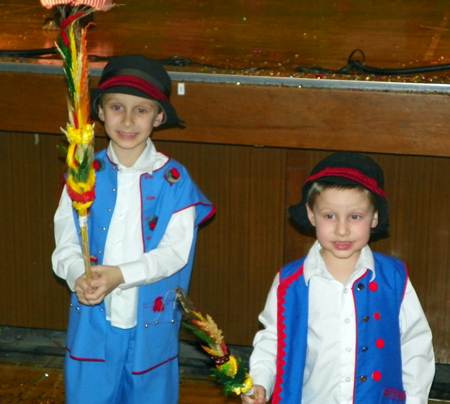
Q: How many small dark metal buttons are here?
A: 4